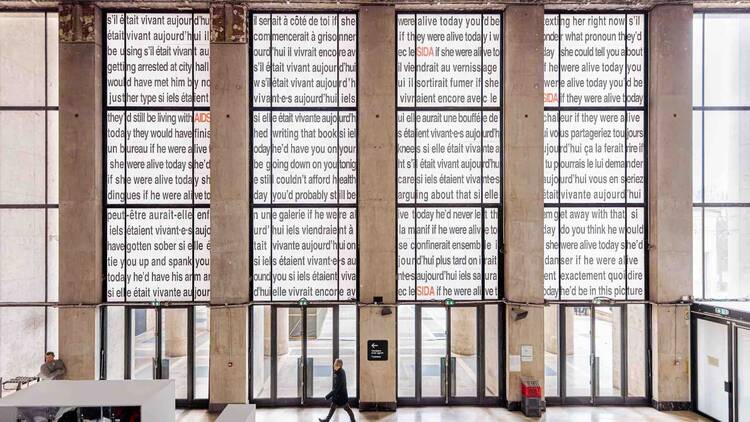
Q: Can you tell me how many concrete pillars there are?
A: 5